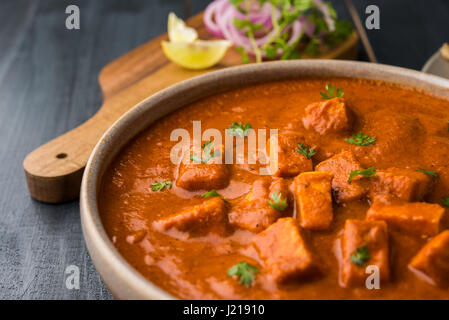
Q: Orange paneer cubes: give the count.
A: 12